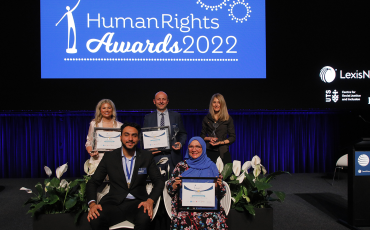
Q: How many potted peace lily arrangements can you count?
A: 2